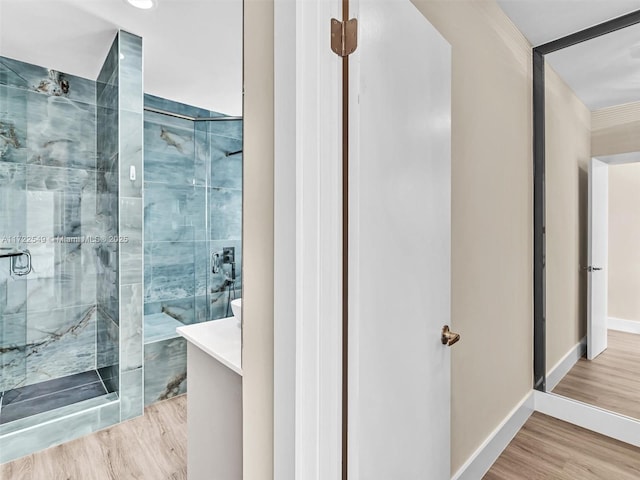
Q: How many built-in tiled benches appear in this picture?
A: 1